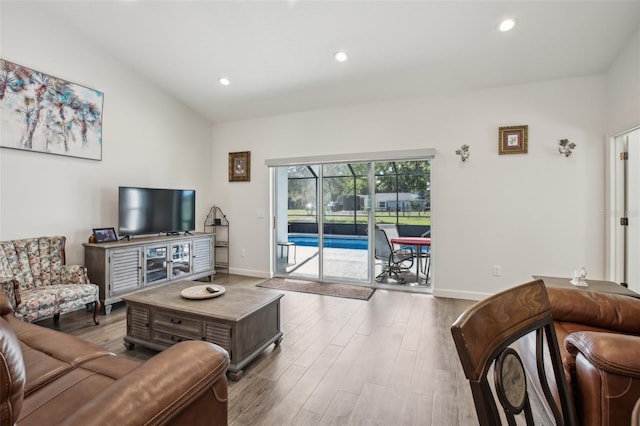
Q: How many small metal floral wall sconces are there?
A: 2